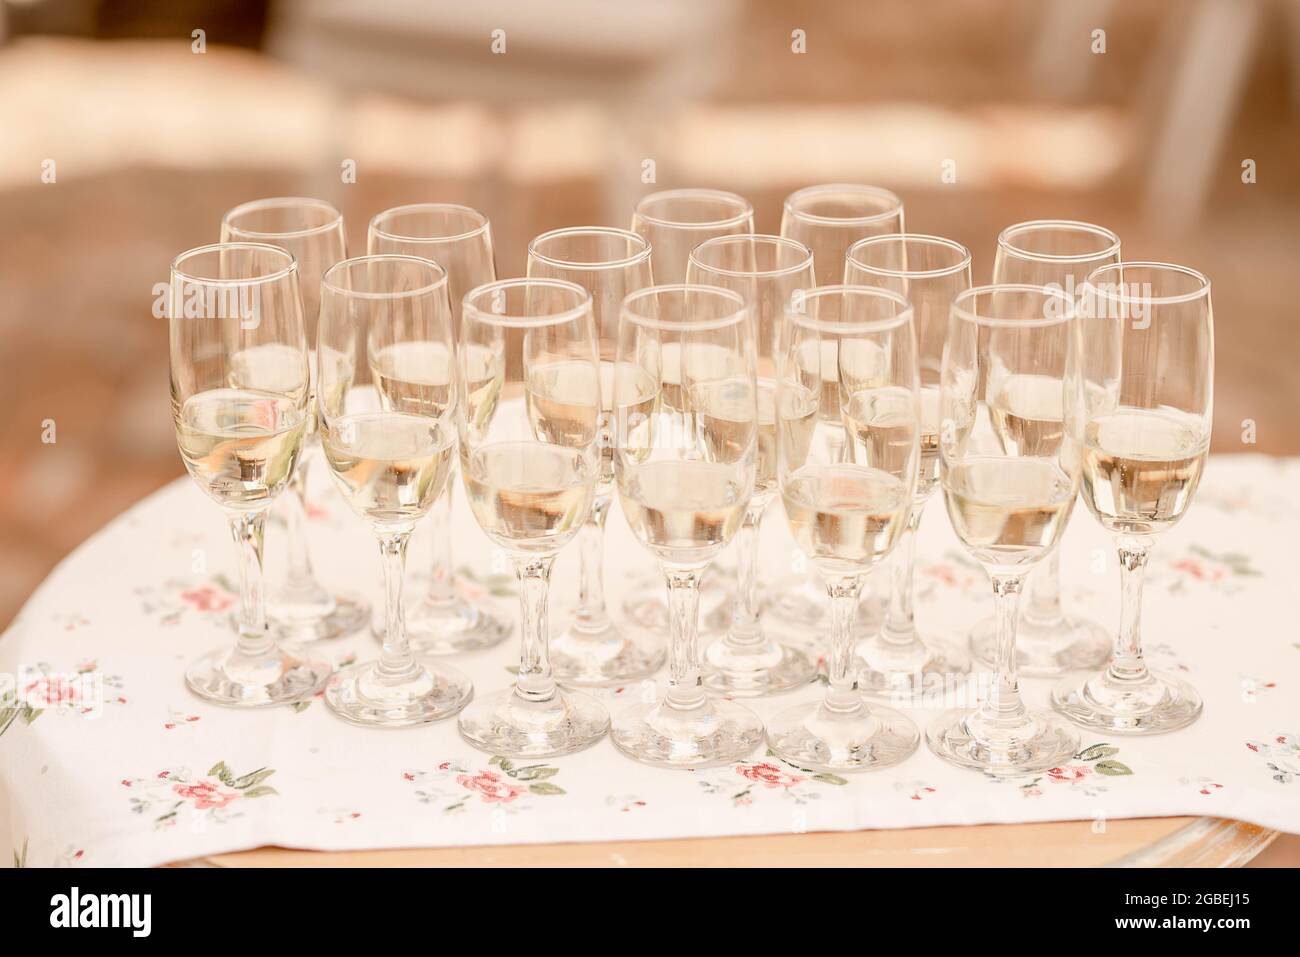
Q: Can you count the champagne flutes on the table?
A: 15